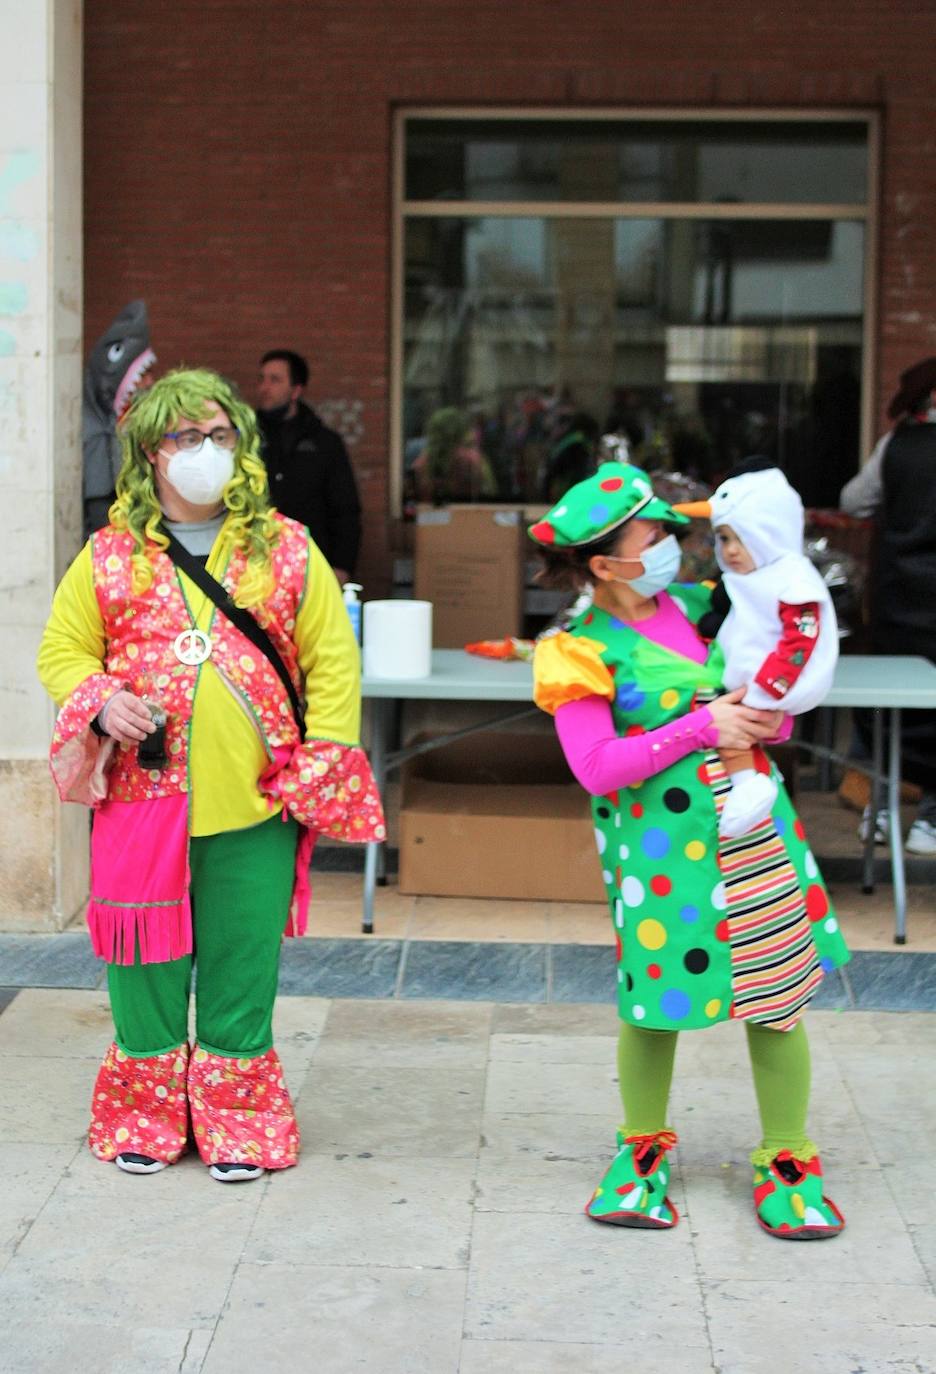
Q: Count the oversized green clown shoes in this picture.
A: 2